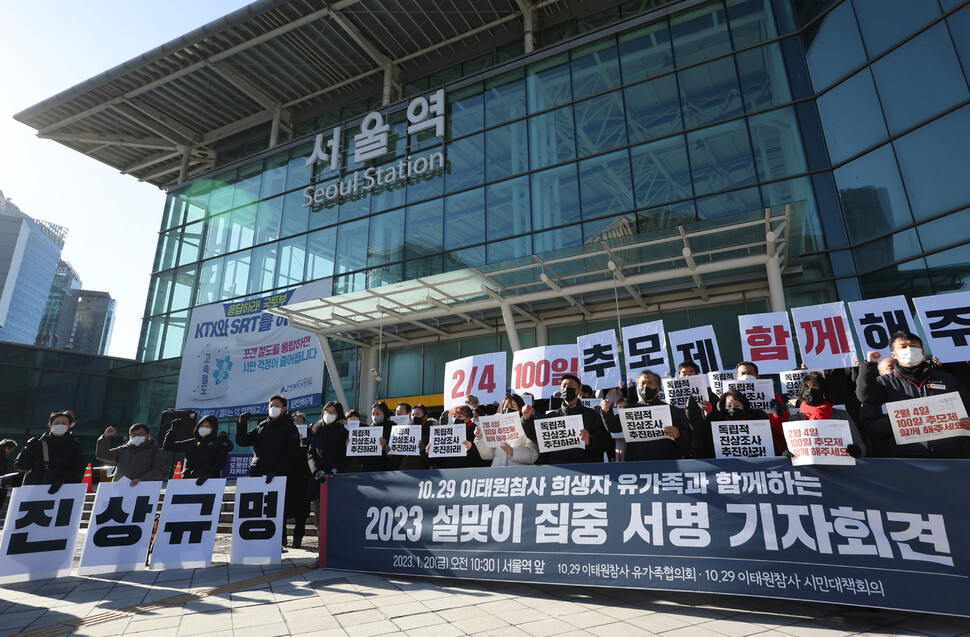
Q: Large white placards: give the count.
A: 13